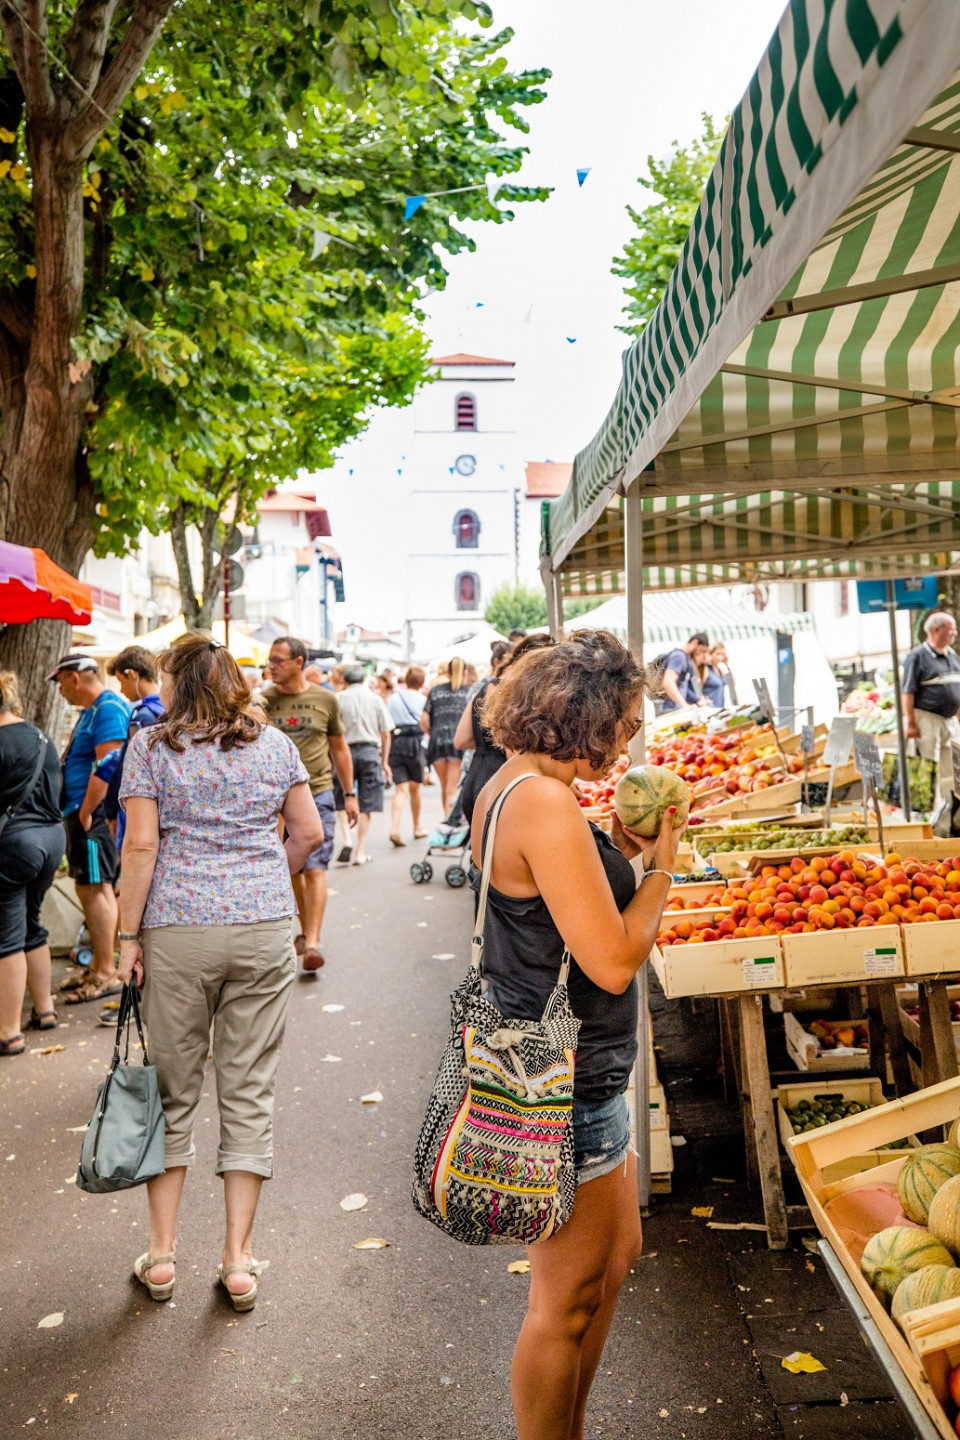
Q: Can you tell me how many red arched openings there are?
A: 3